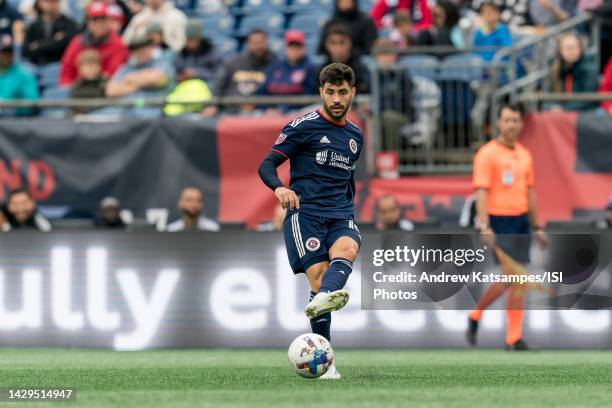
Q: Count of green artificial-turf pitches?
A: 1